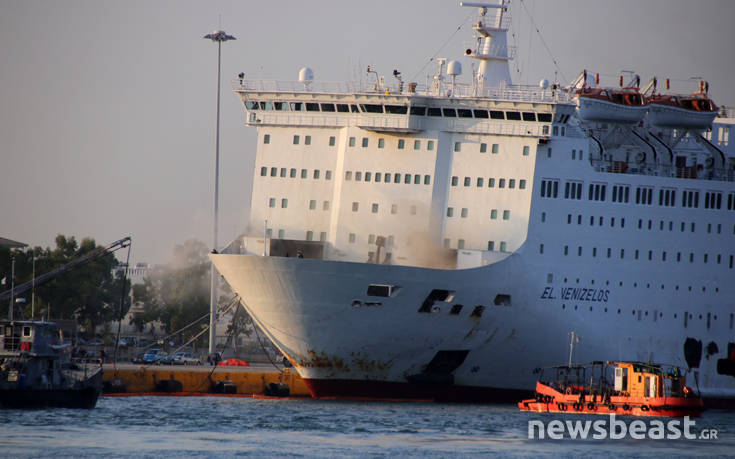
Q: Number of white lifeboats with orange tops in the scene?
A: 2